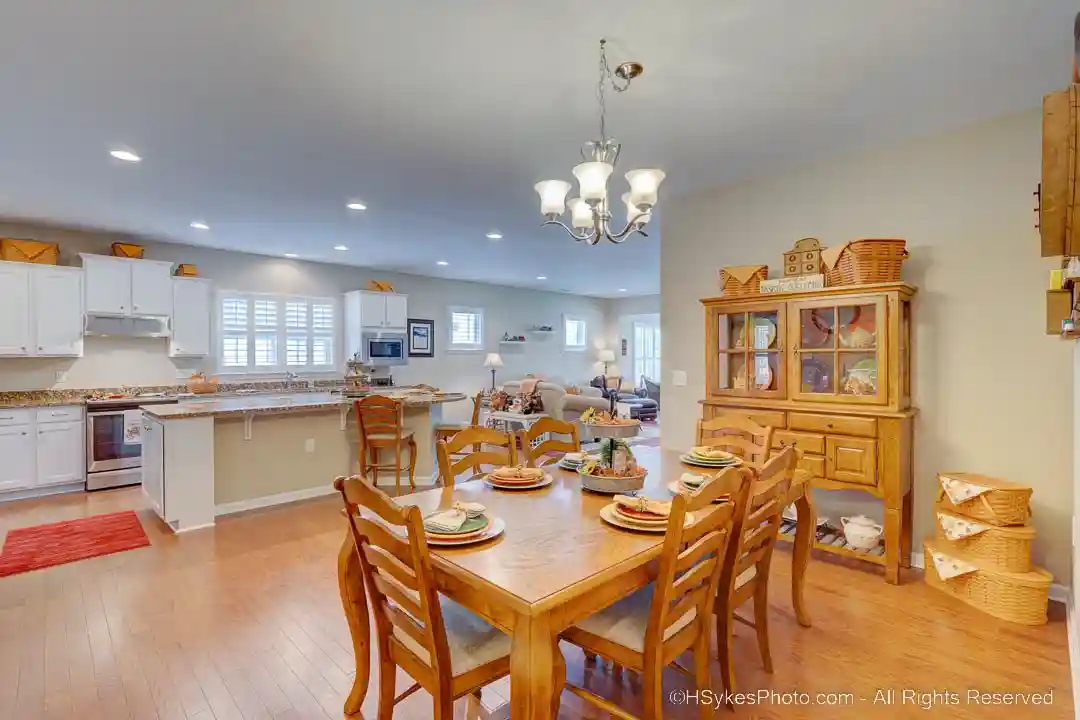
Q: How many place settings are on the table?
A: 6